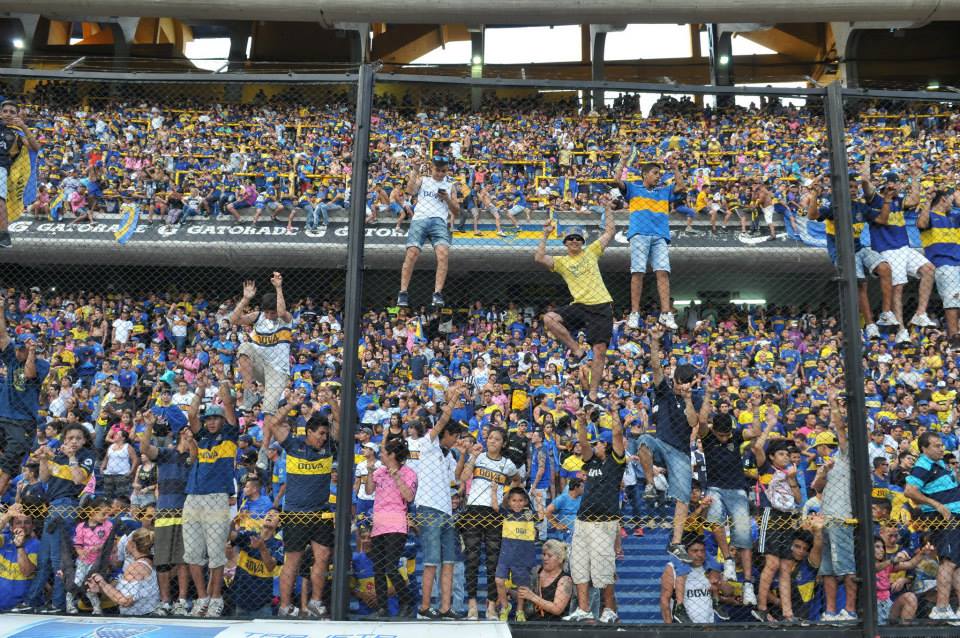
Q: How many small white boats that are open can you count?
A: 0